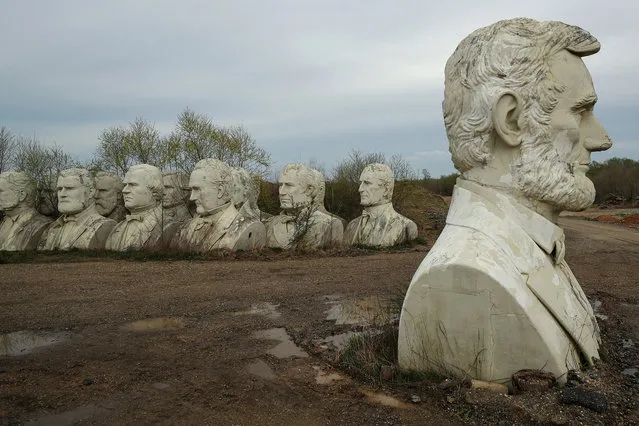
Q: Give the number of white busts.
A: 11